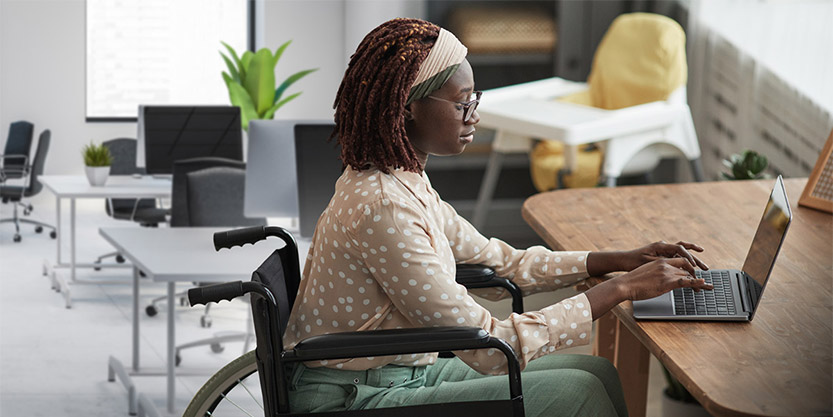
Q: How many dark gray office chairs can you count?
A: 5